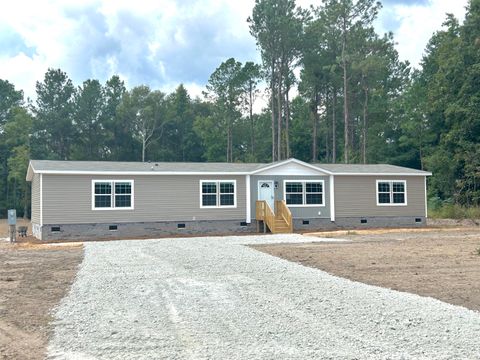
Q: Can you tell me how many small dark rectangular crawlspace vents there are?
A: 7